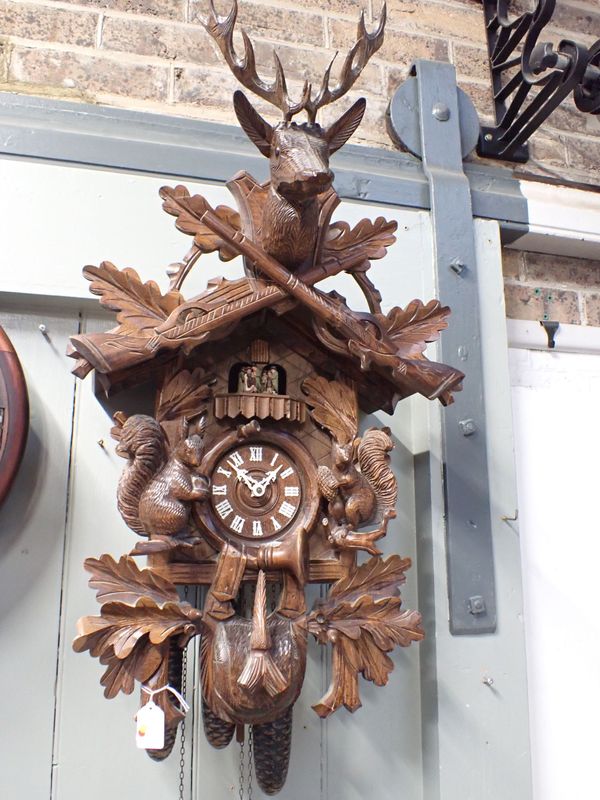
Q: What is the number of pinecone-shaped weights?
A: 3